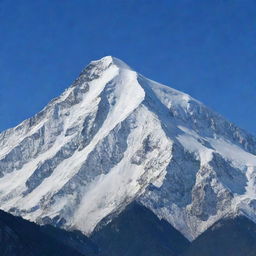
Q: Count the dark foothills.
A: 3